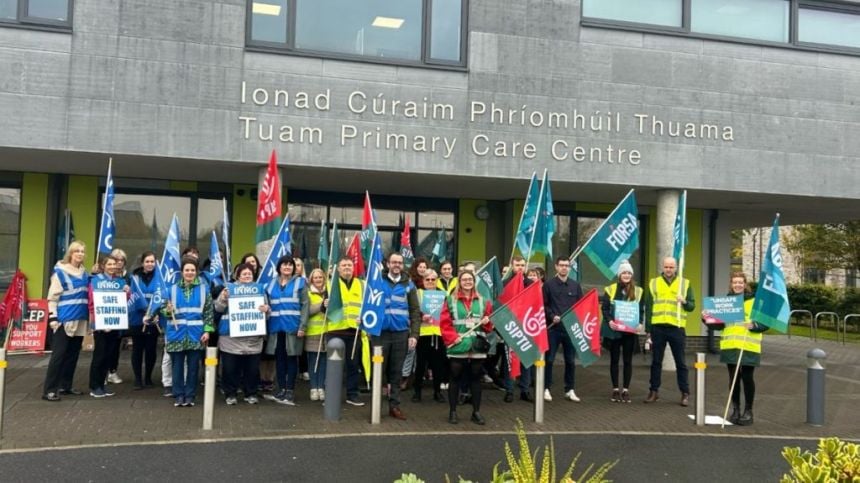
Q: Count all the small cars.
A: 0